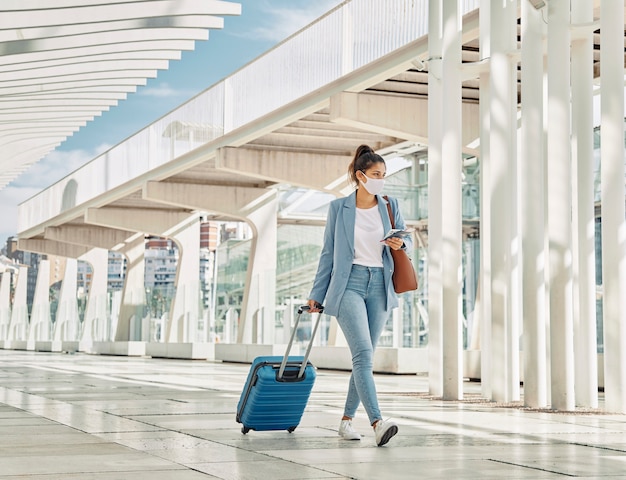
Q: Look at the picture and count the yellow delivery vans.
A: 0